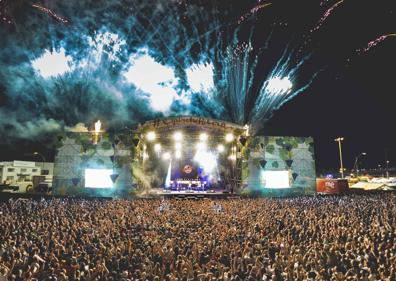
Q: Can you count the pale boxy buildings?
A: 1